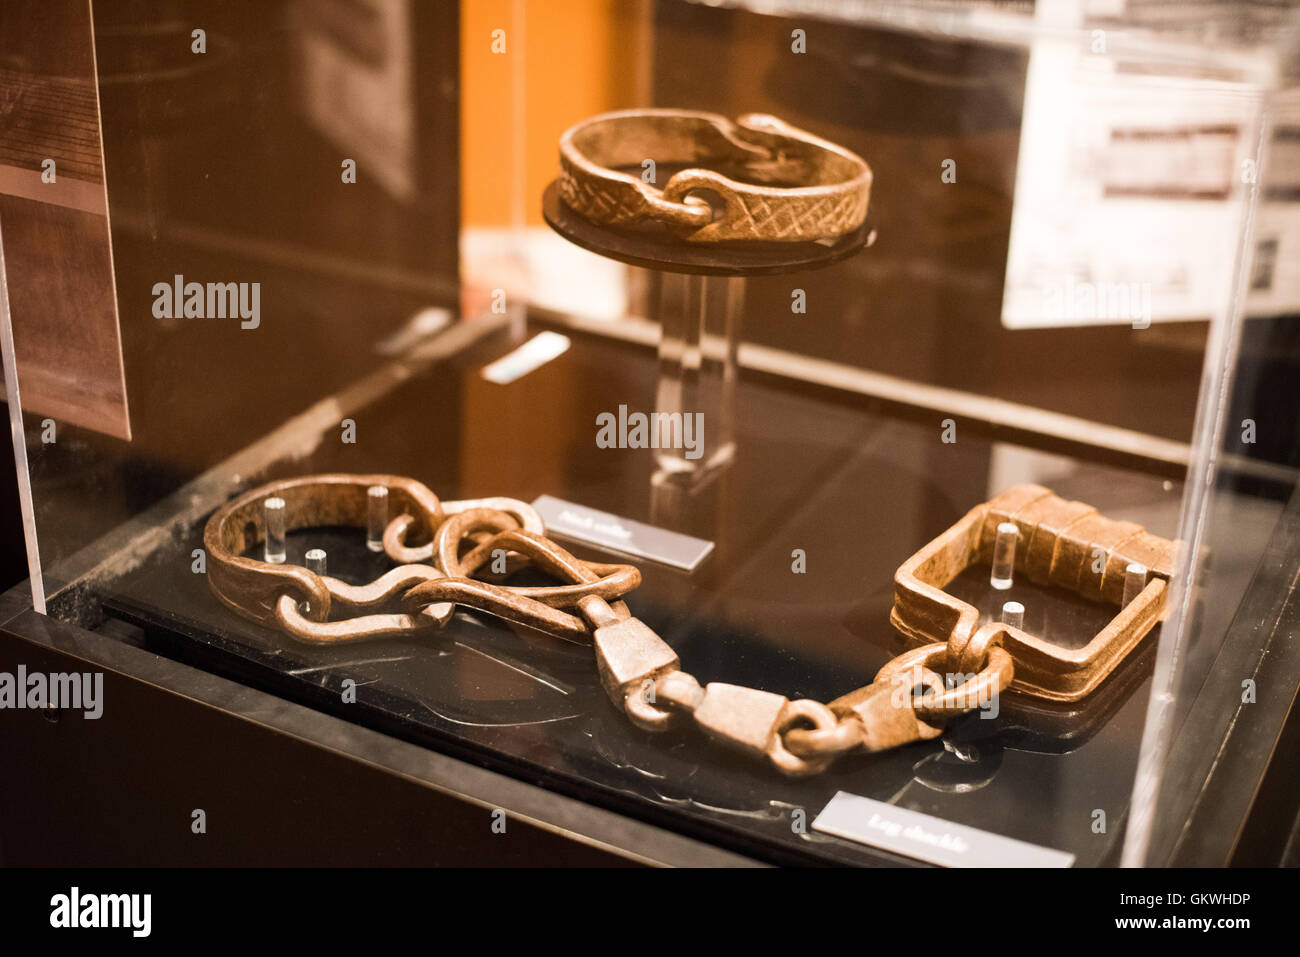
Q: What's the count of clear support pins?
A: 6